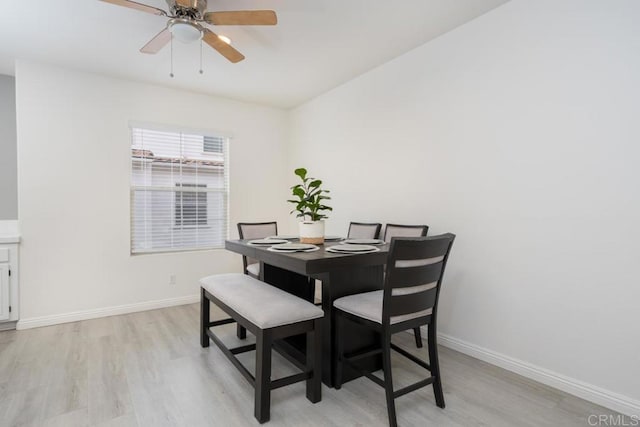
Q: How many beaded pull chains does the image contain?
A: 2